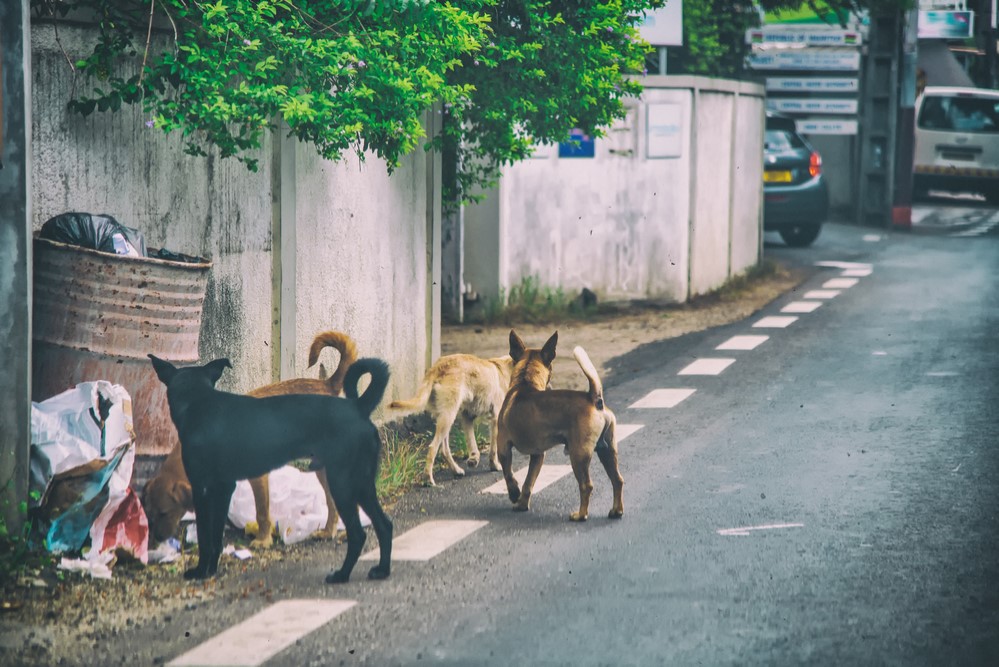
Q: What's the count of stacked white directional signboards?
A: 5